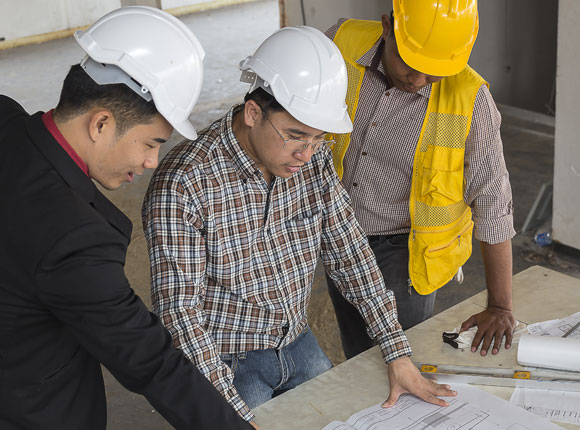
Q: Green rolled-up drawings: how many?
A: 0